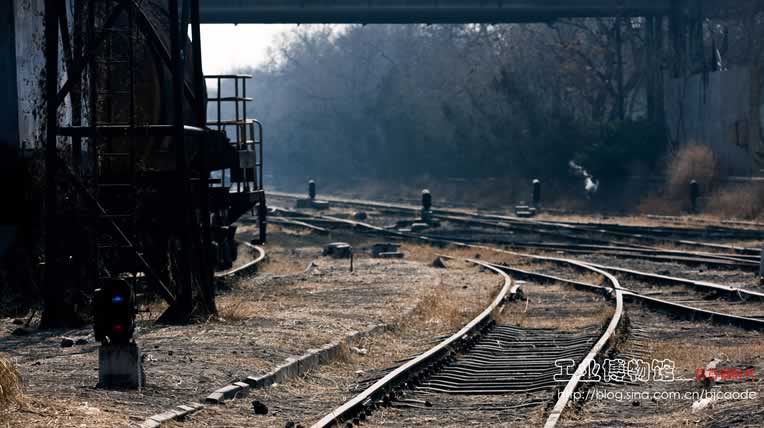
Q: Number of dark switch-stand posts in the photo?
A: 4